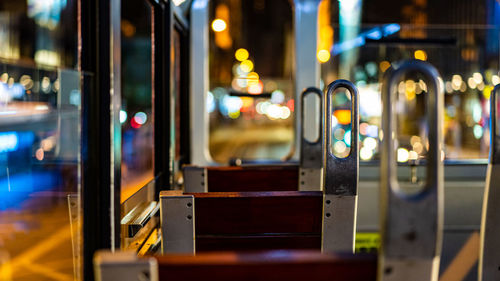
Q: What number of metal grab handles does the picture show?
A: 4